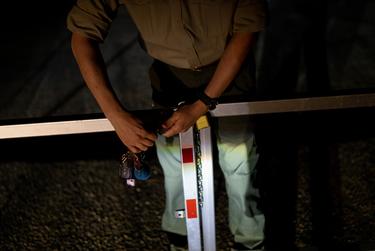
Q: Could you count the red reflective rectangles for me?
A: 2